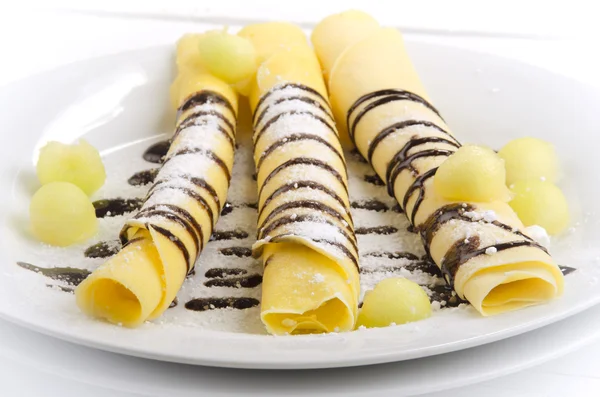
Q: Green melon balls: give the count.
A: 7